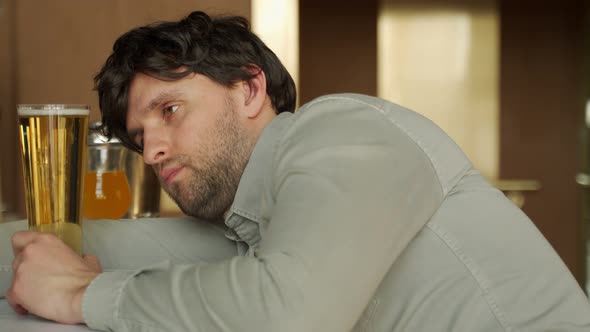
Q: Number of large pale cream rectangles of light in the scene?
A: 2